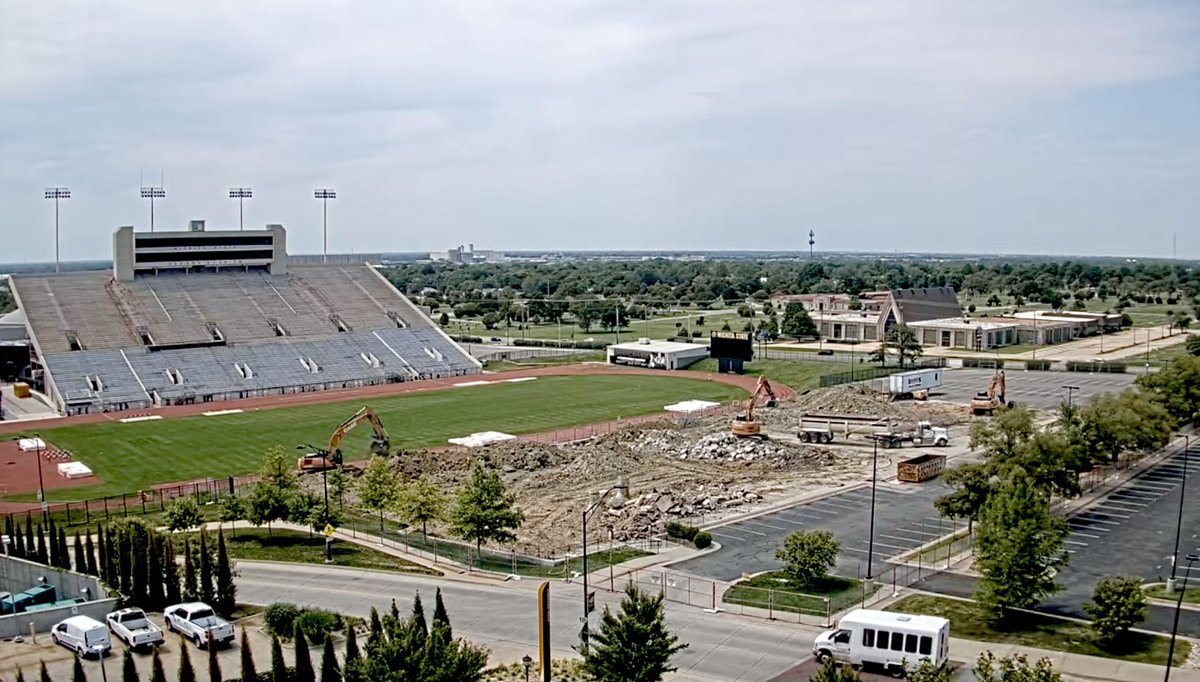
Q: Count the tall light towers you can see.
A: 4